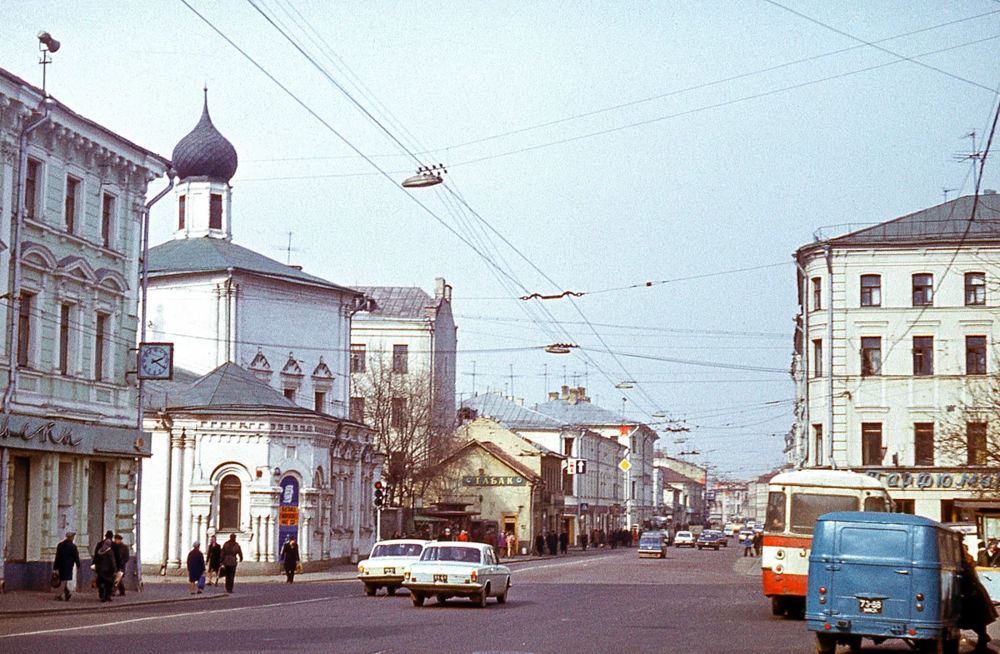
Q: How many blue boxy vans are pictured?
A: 1